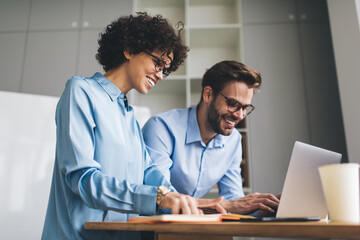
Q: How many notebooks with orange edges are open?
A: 1